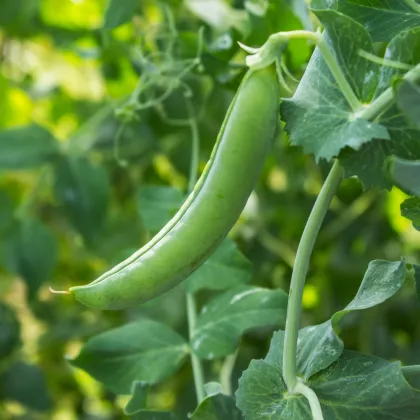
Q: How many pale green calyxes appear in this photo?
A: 1